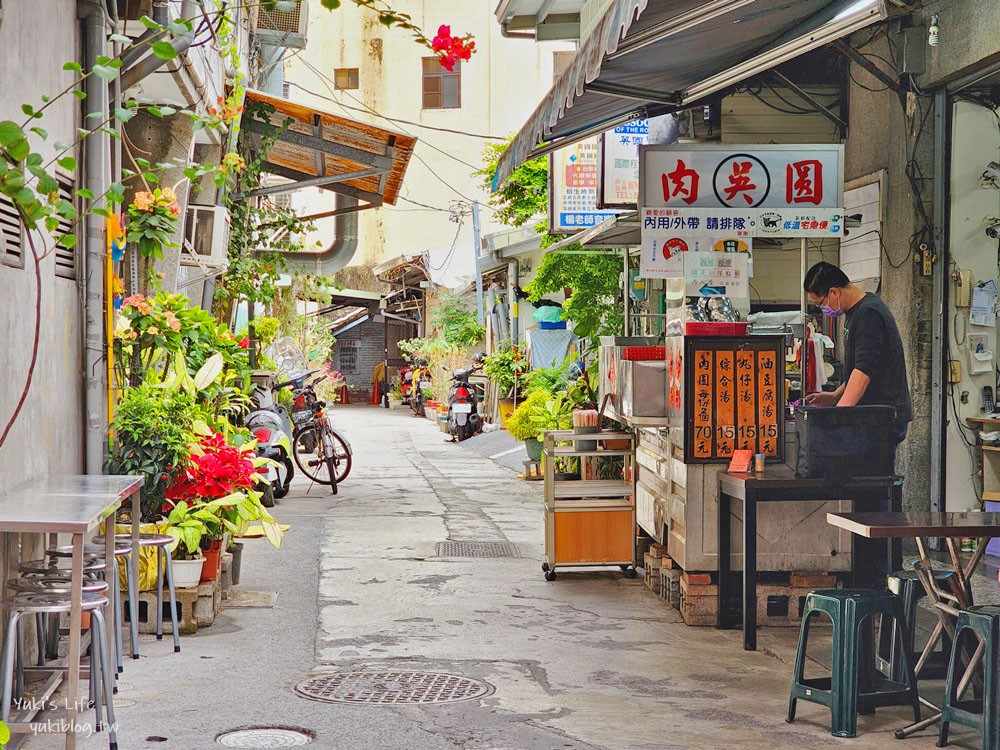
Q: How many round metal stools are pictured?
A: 5